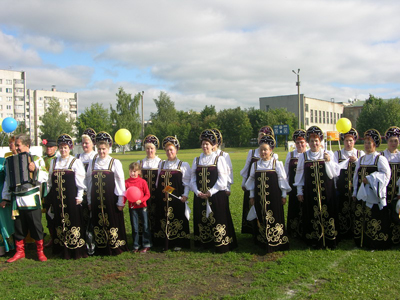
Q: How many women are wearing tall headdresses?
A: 14